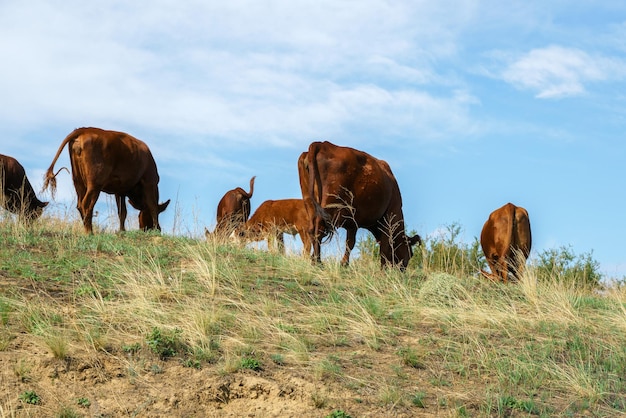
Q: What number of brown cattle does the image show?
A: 6